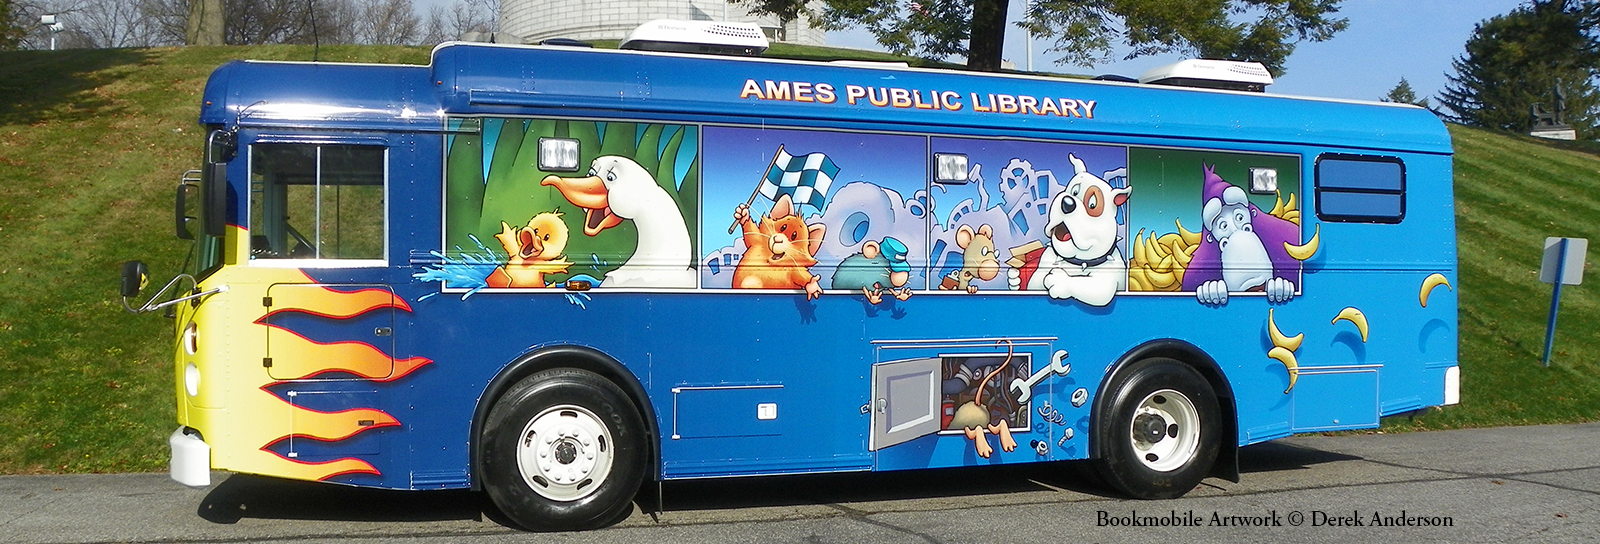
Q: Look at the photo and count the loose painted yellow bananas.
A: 5